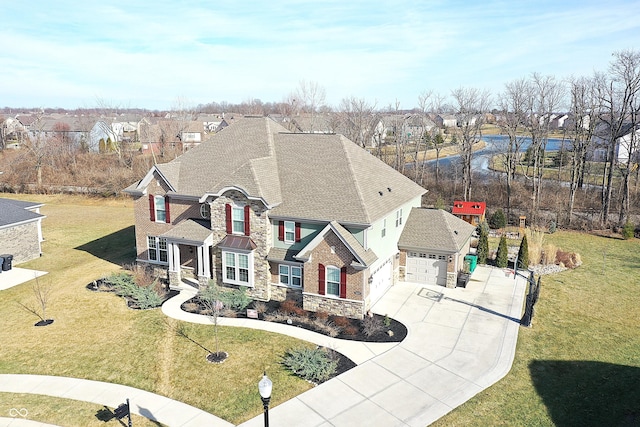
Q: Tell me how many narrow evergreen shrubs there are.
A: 3